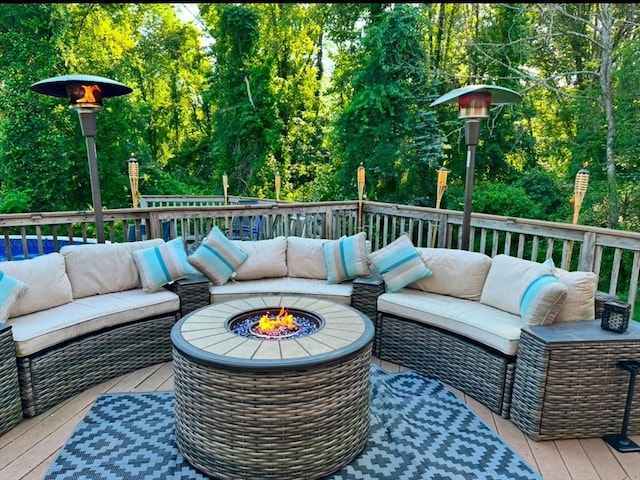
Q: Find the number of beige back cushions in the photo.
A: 6